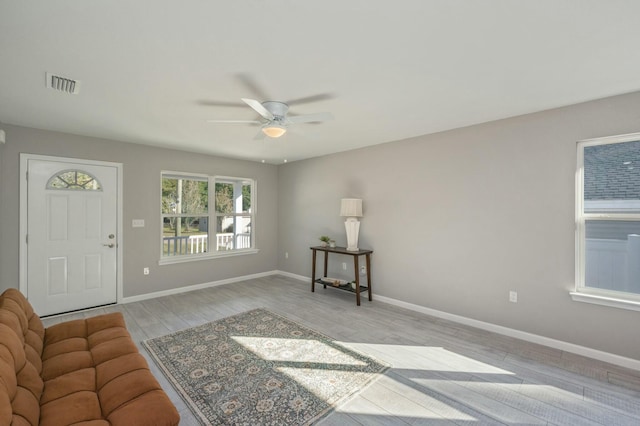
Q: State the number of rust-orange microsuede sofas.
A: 1